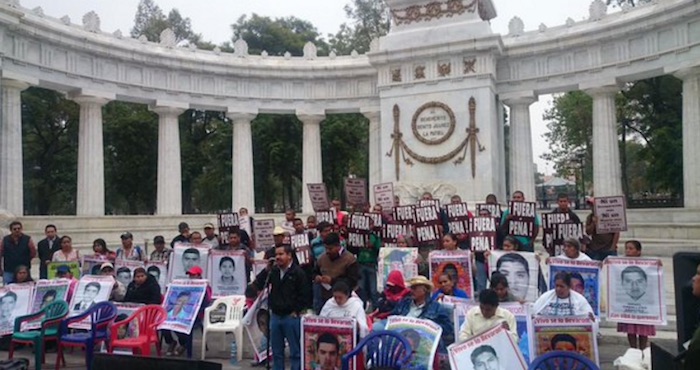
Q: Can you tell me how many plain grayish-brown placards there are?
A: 5